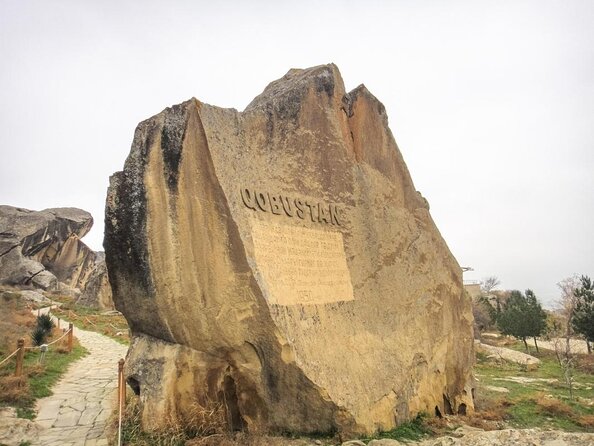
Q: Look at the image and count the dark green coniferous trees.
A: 3